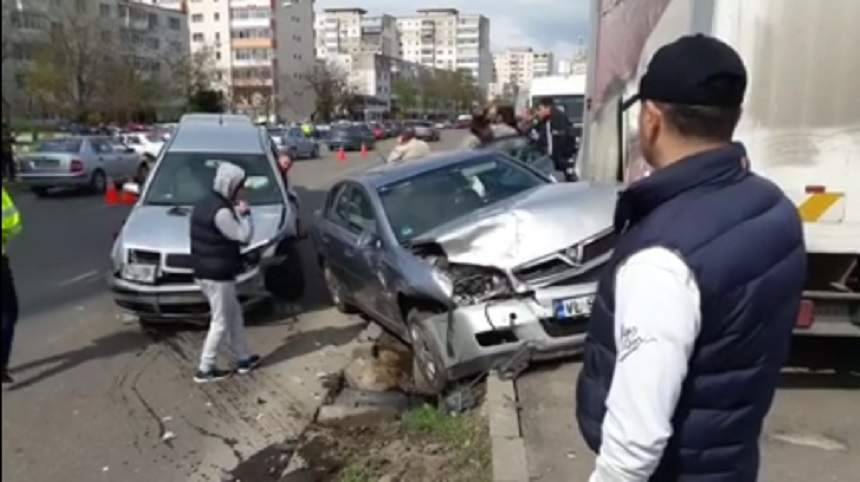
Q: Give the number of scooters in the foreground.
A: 0